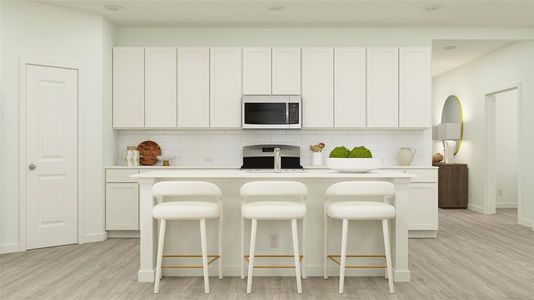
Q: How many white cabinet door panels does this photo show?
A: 12